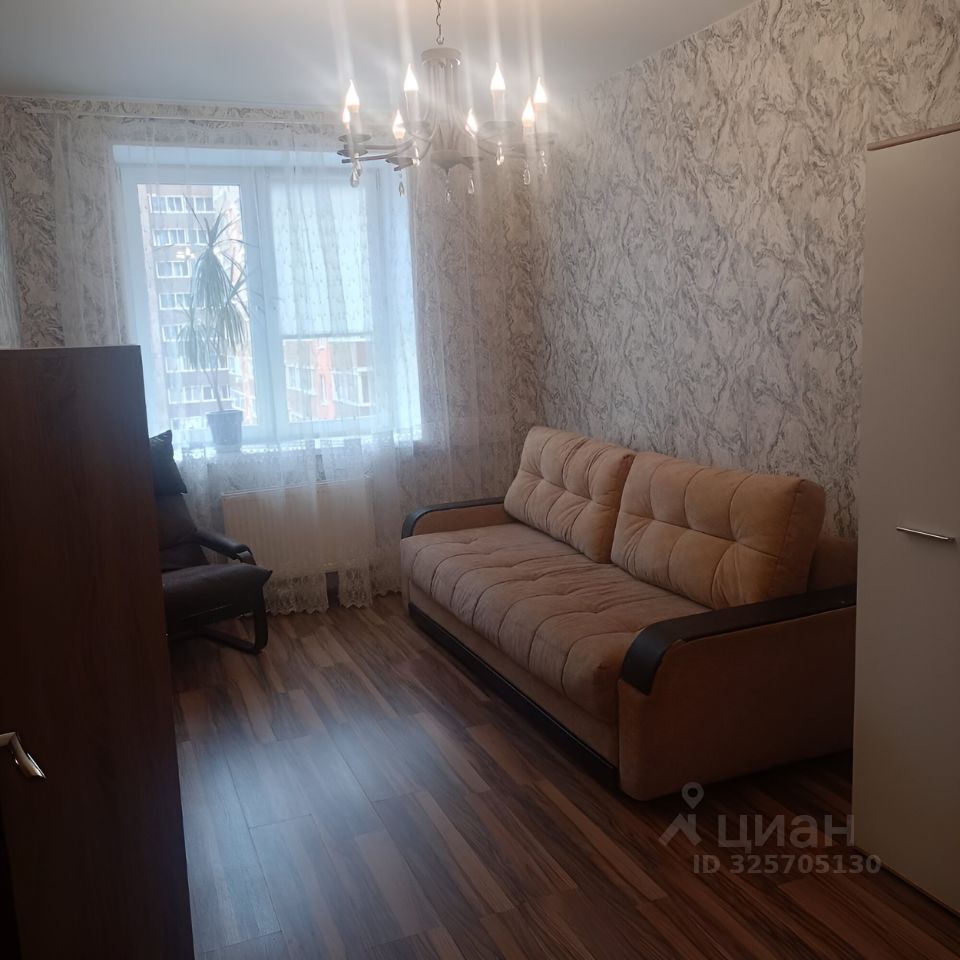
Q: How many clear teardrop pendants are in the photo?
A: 9